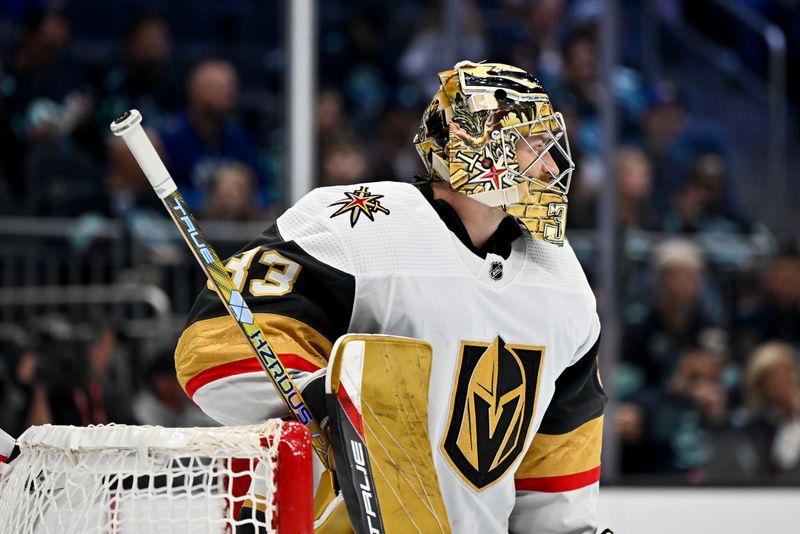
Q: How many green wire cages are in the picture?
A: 0